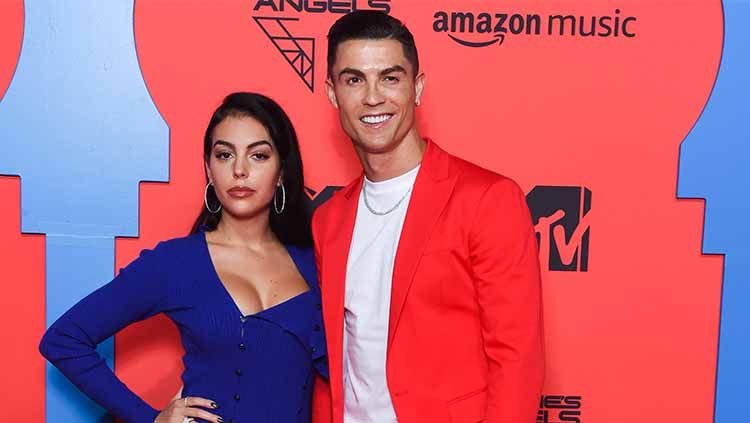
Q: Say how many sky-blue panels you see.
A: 2